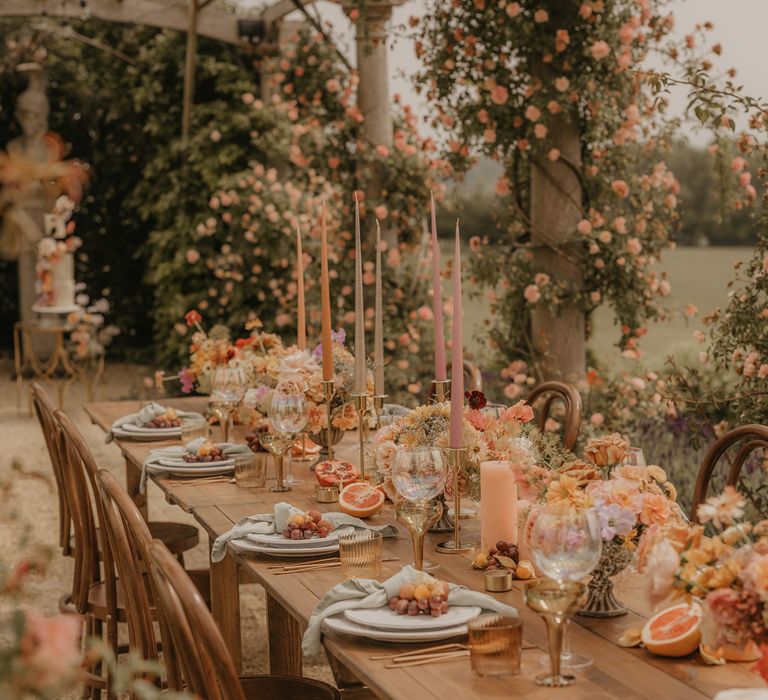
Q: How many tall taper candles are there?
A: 6